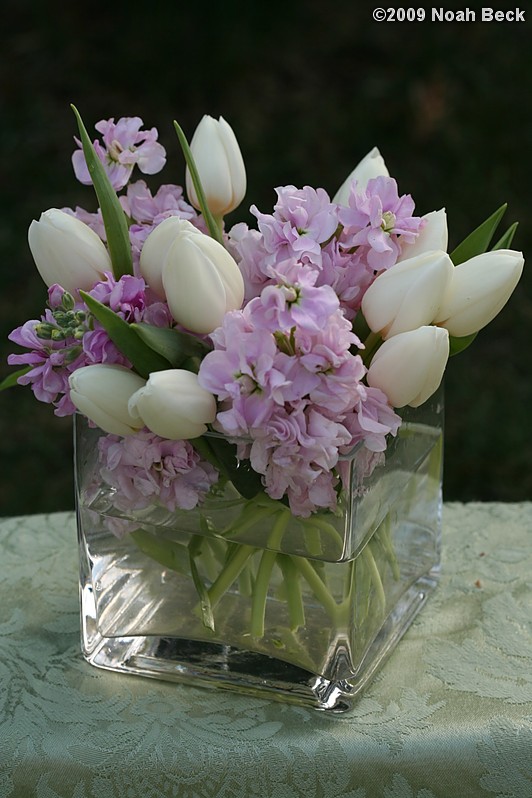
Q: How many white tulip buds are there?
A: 11